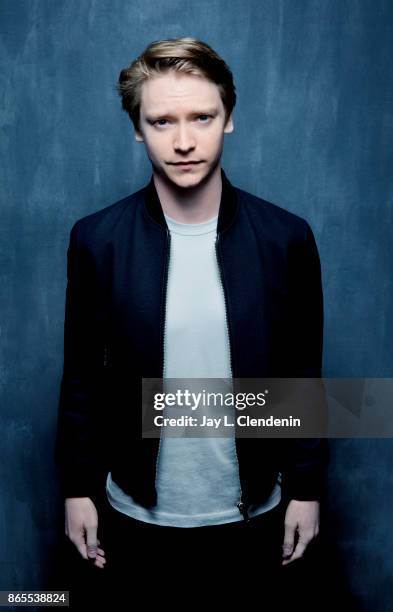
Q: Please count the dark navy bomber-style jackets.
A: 1